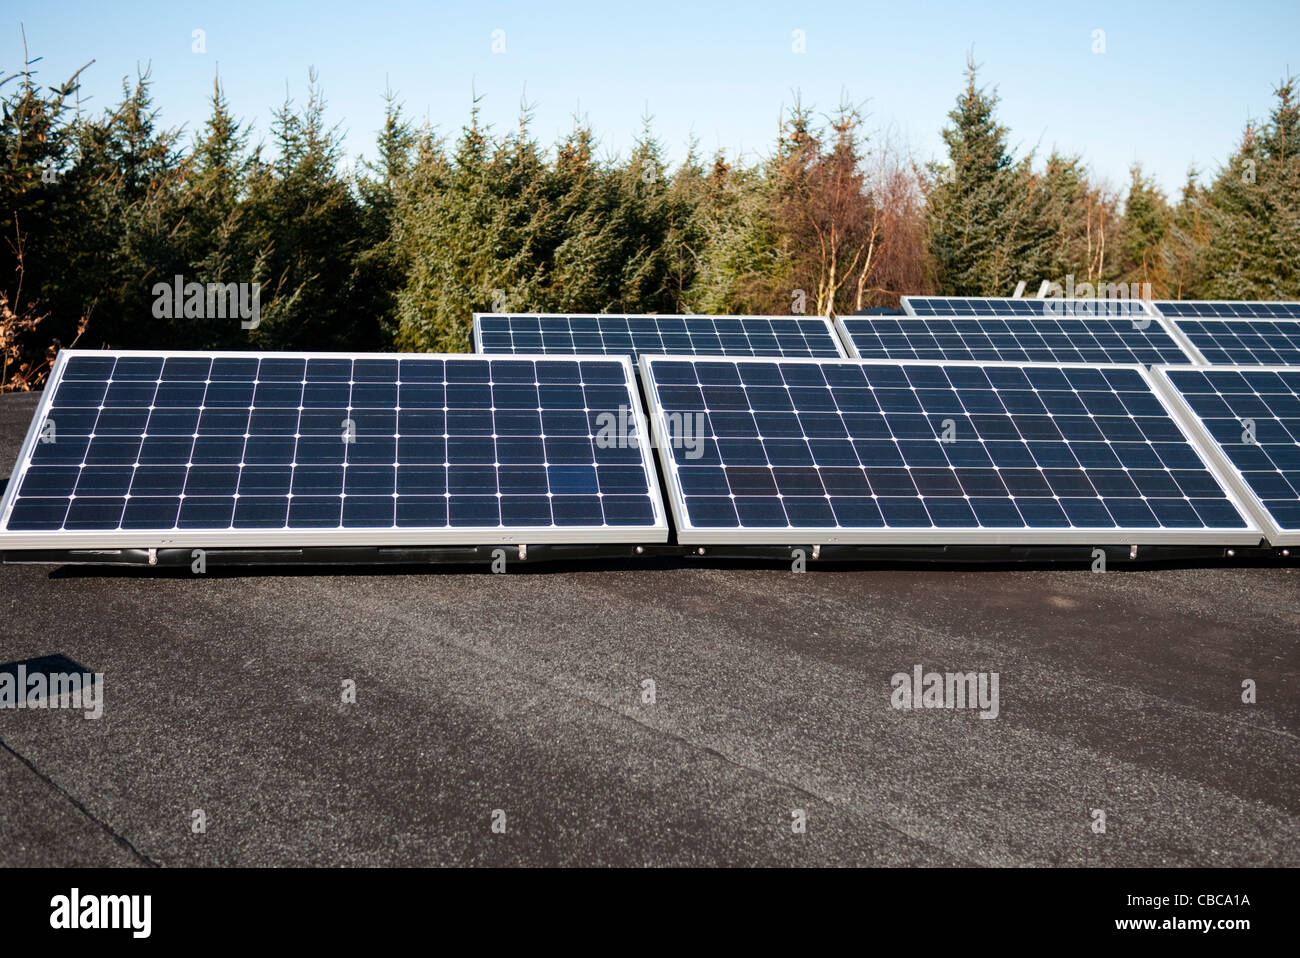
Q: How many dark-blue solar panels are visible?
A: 8